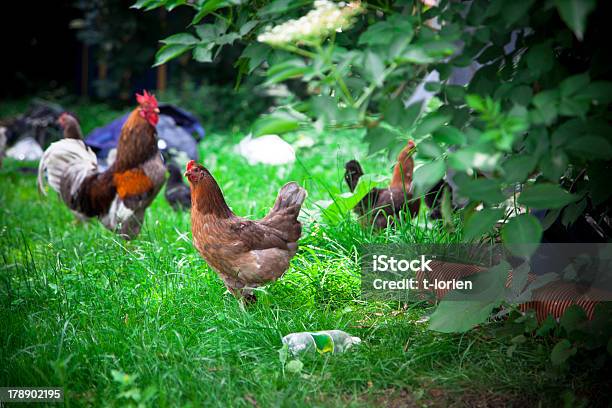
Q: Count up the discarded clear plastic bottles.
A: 1